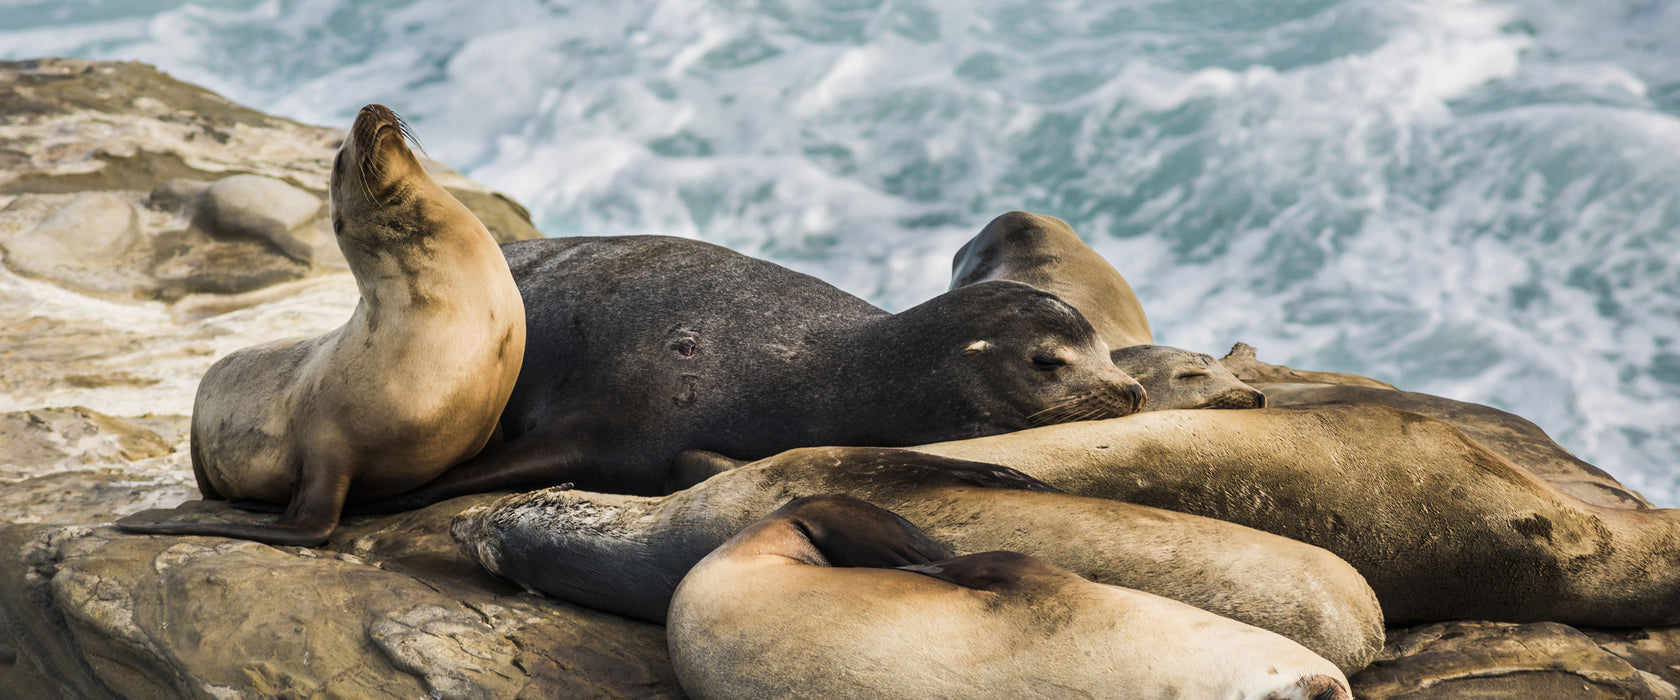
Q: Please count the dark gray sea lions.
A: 1